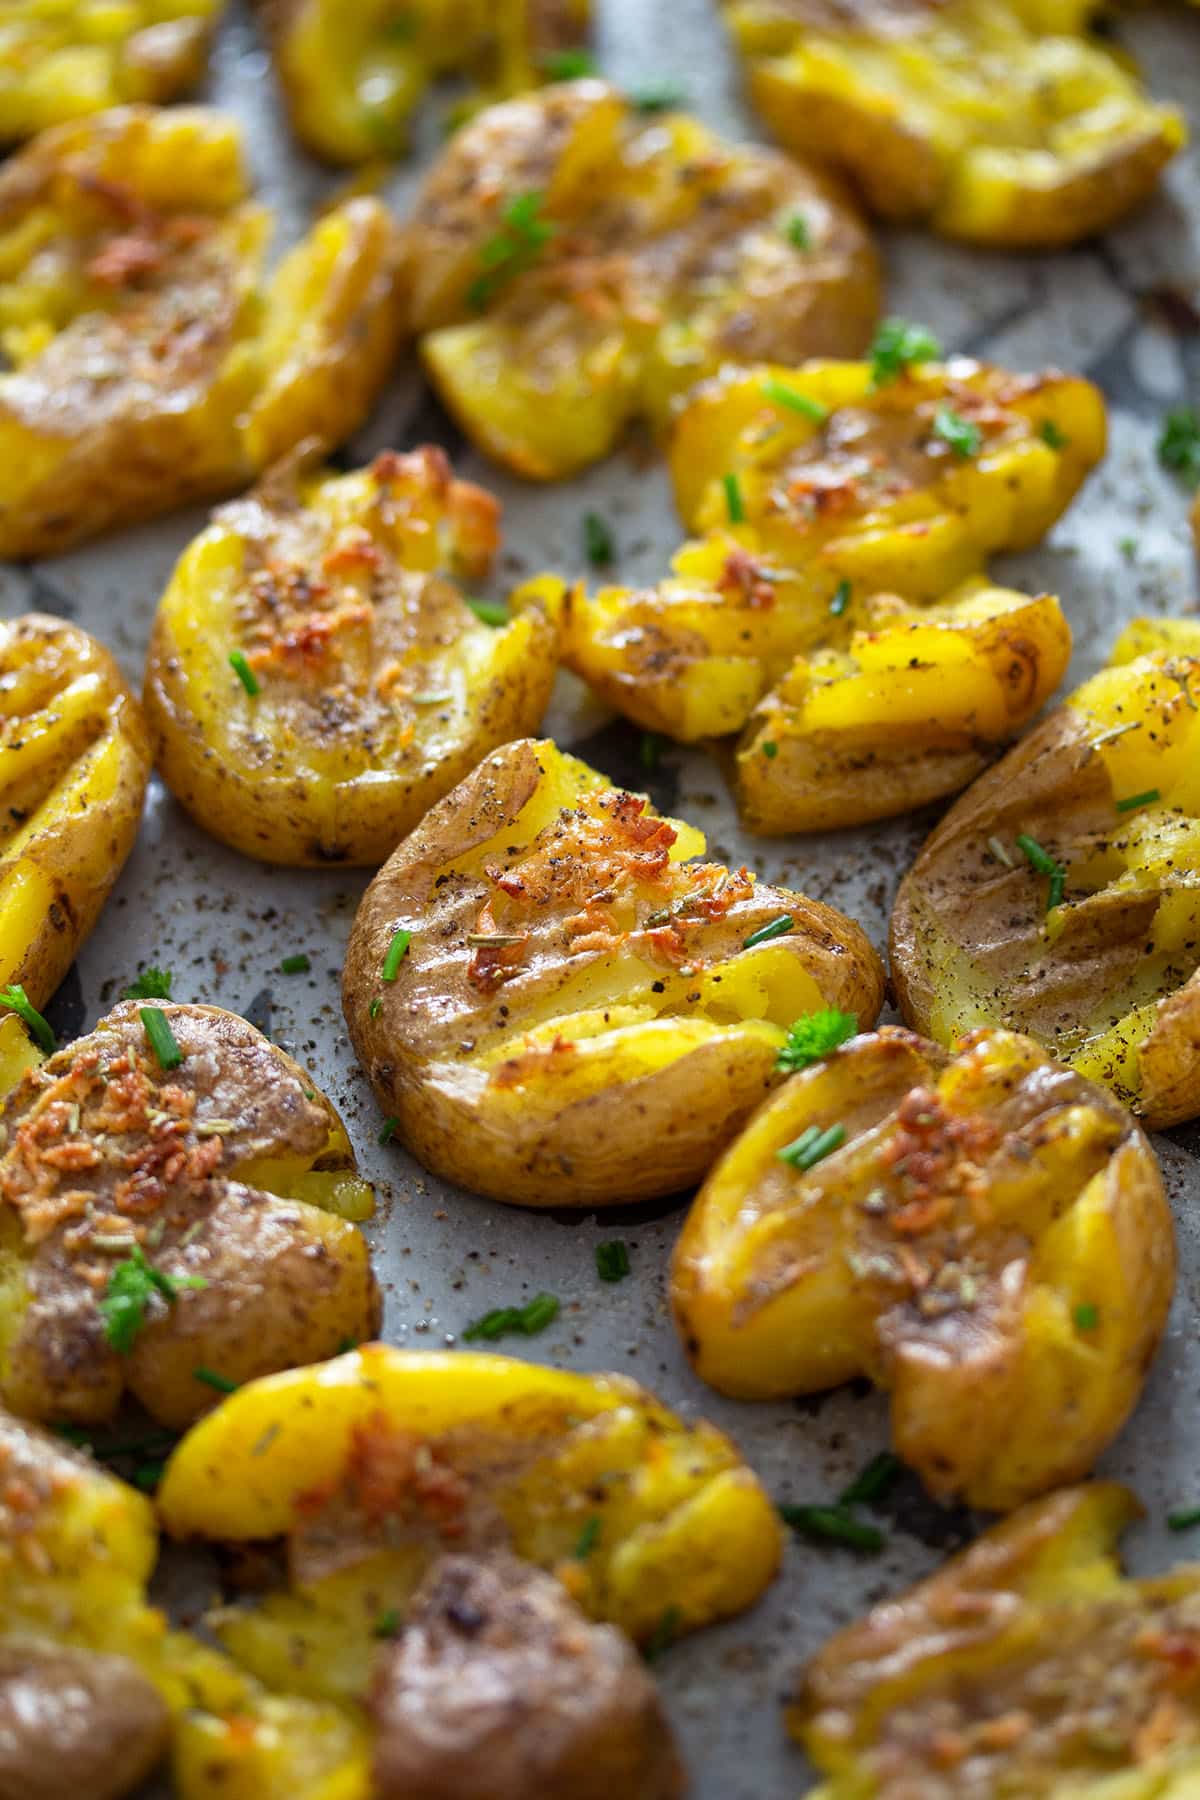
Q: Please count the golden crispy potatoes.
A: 15